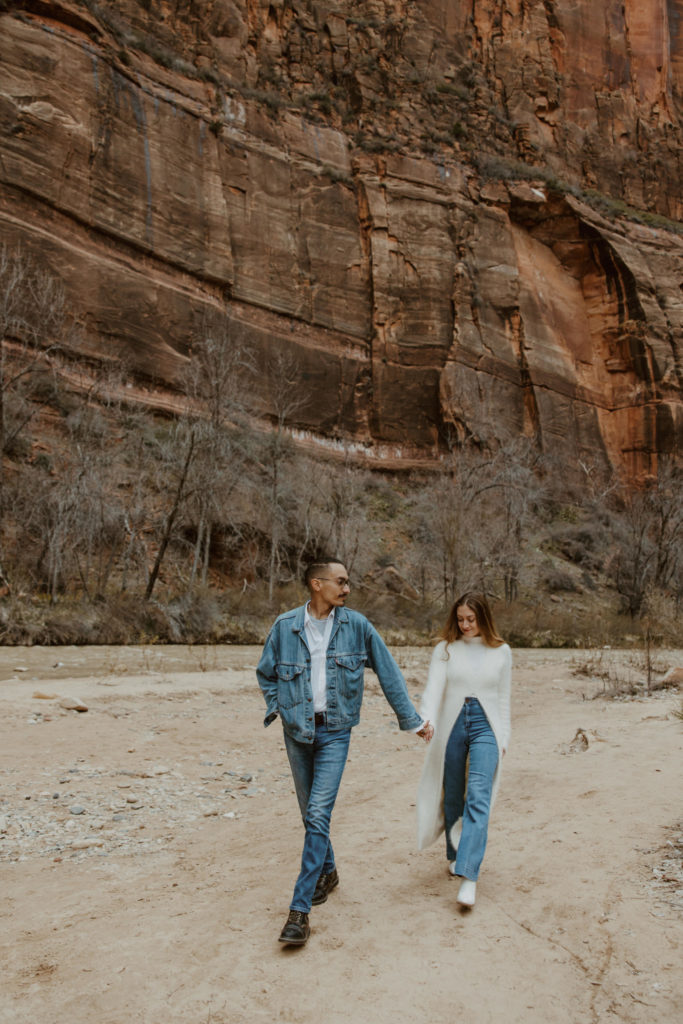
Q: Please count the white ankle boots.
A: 2